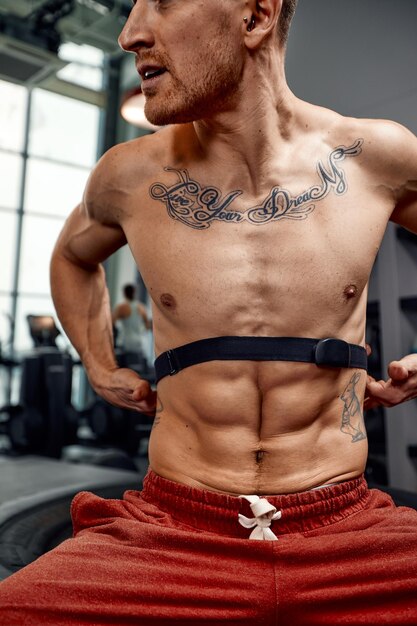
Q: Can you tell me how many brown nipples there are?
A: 2